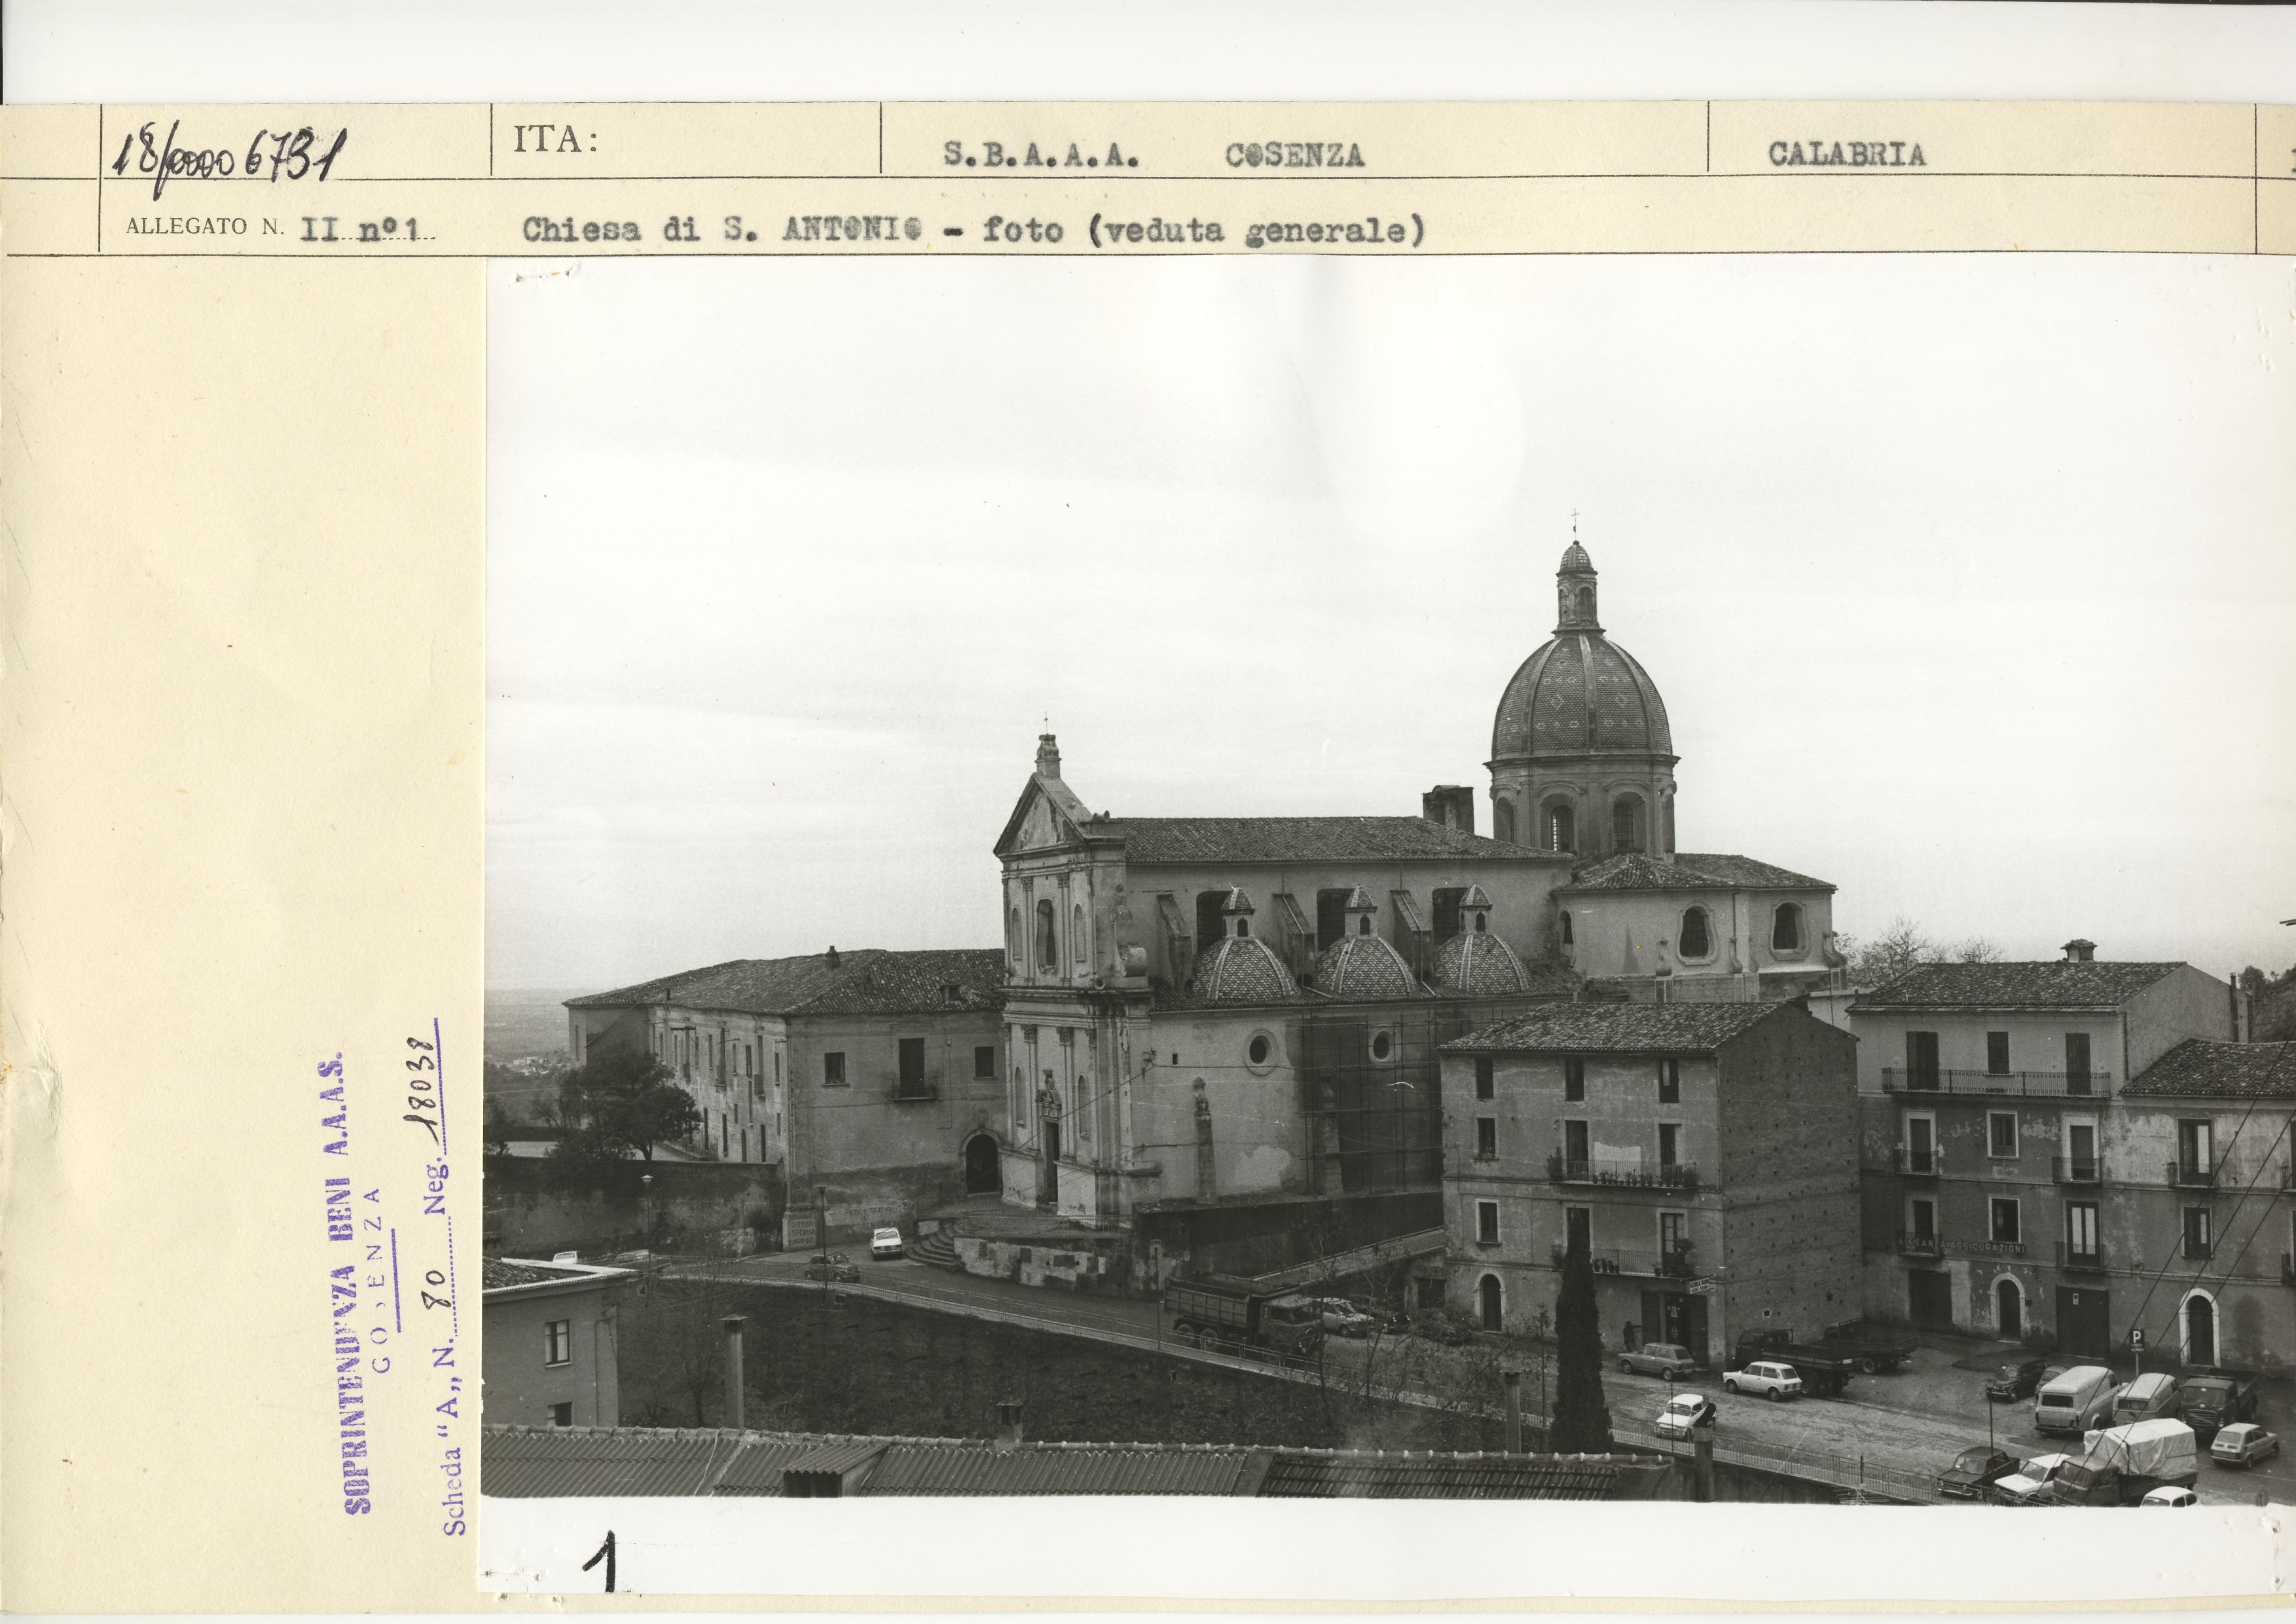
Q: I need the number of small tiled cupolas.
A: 3